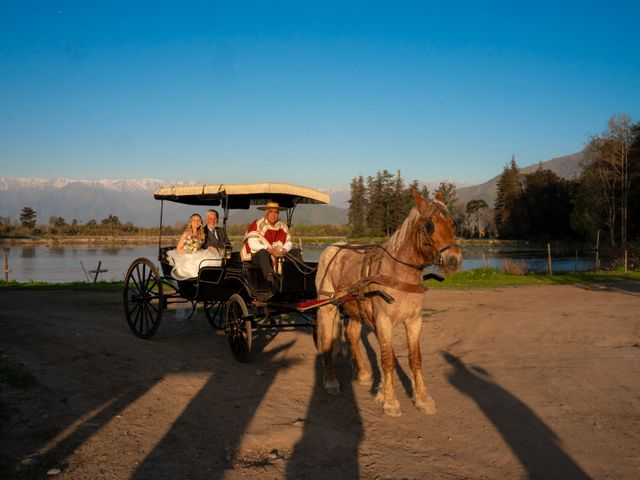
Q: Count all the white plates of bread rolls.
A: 0